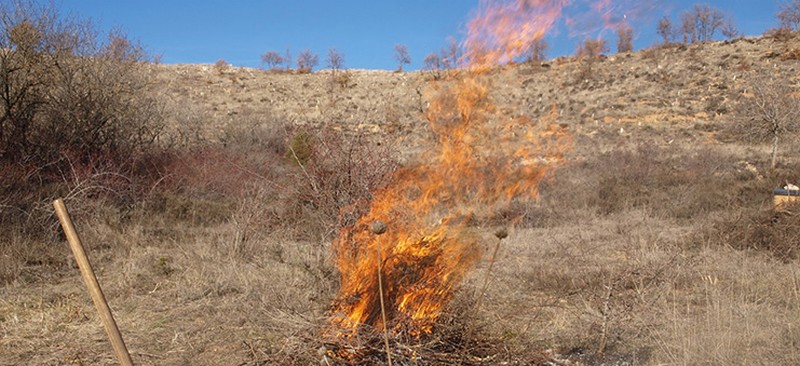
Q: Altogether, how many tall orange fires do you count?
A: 1